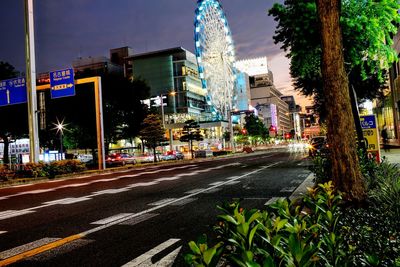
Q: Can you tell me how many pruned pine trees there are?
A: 2